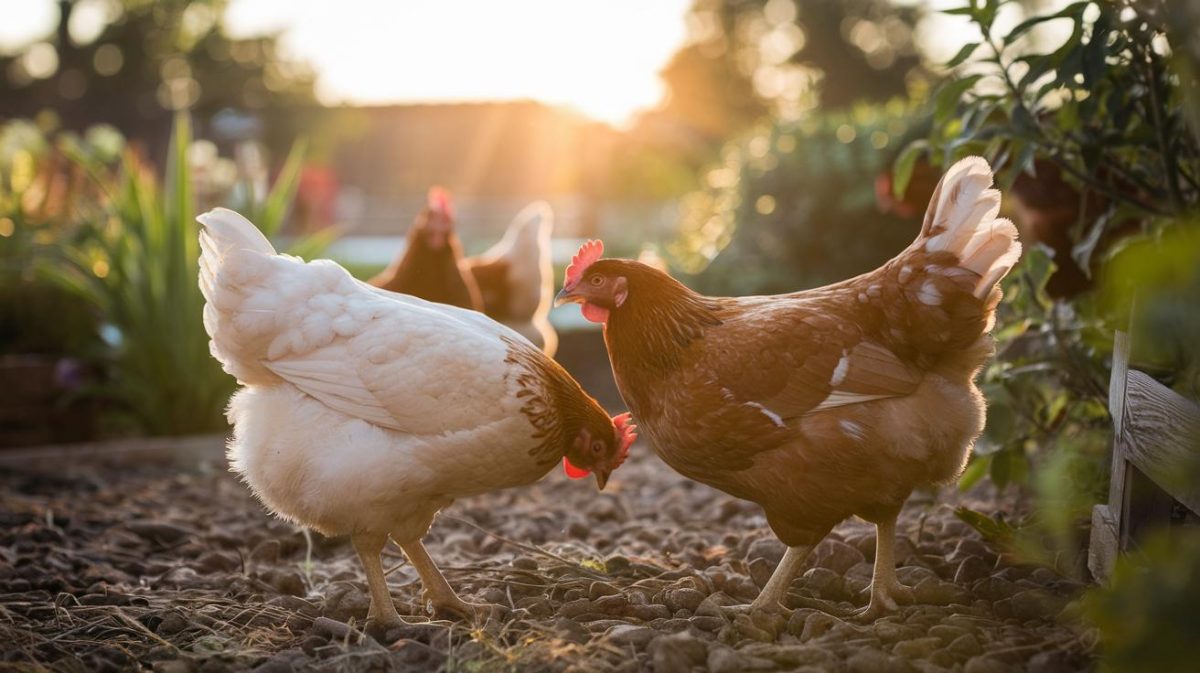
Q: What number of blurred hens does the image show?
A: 2